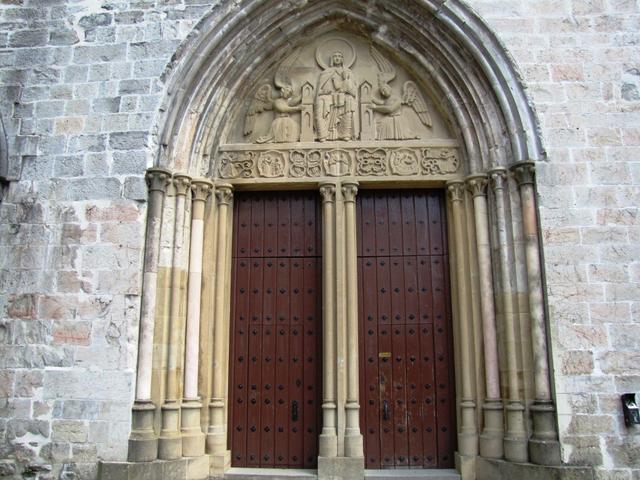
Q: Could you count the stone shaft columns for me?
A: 10